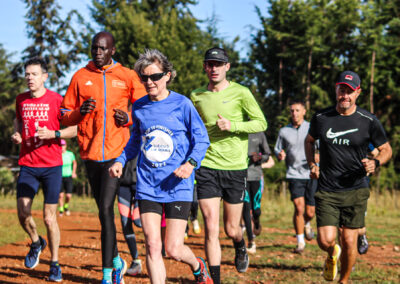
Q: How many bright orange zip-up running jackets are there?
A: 1